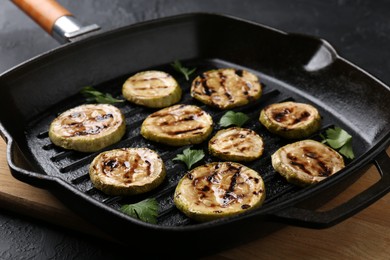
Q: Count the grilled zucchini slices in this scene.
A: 9